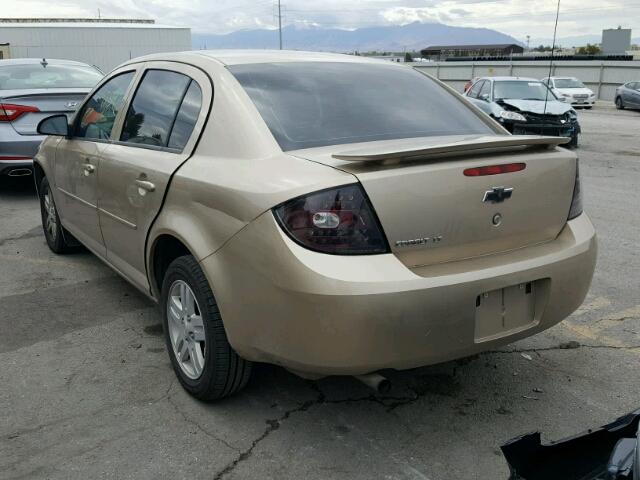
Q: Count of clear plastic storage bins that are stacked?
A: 0